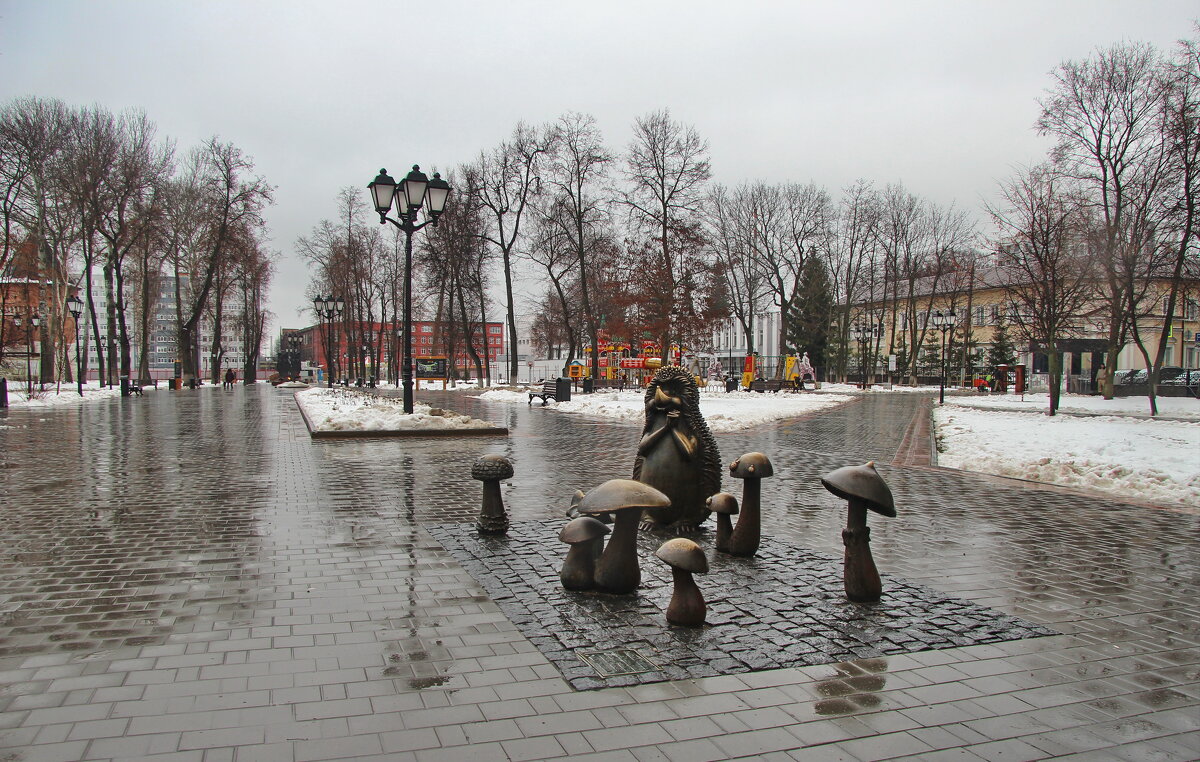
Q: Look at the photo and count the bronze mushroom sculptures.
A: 7